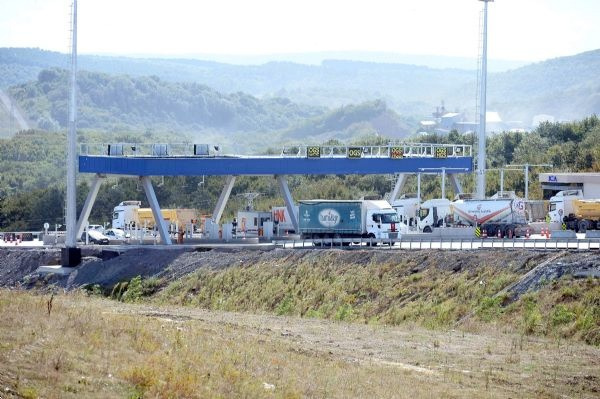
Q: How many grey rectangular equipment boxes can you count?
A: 3